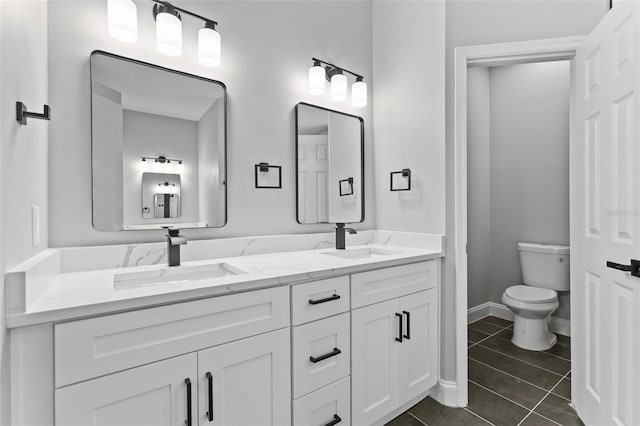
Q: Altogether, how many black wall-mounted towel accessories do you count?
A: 3